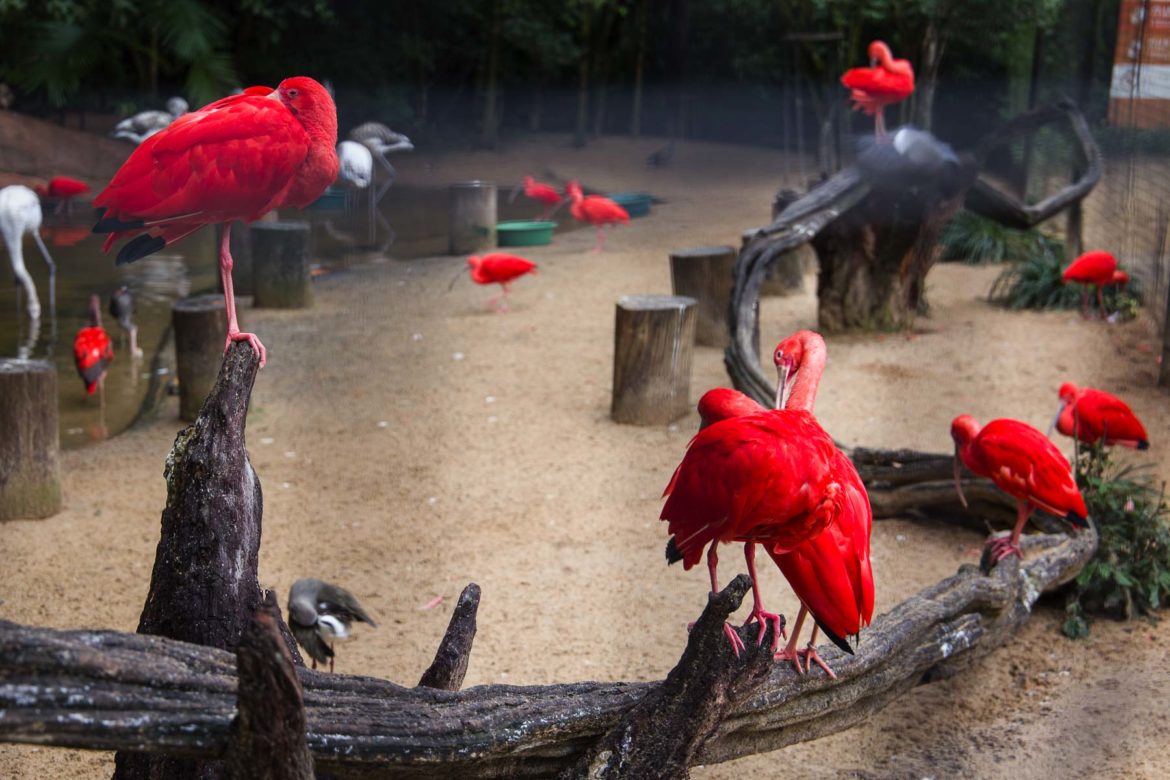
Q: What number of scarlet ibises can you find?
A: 12